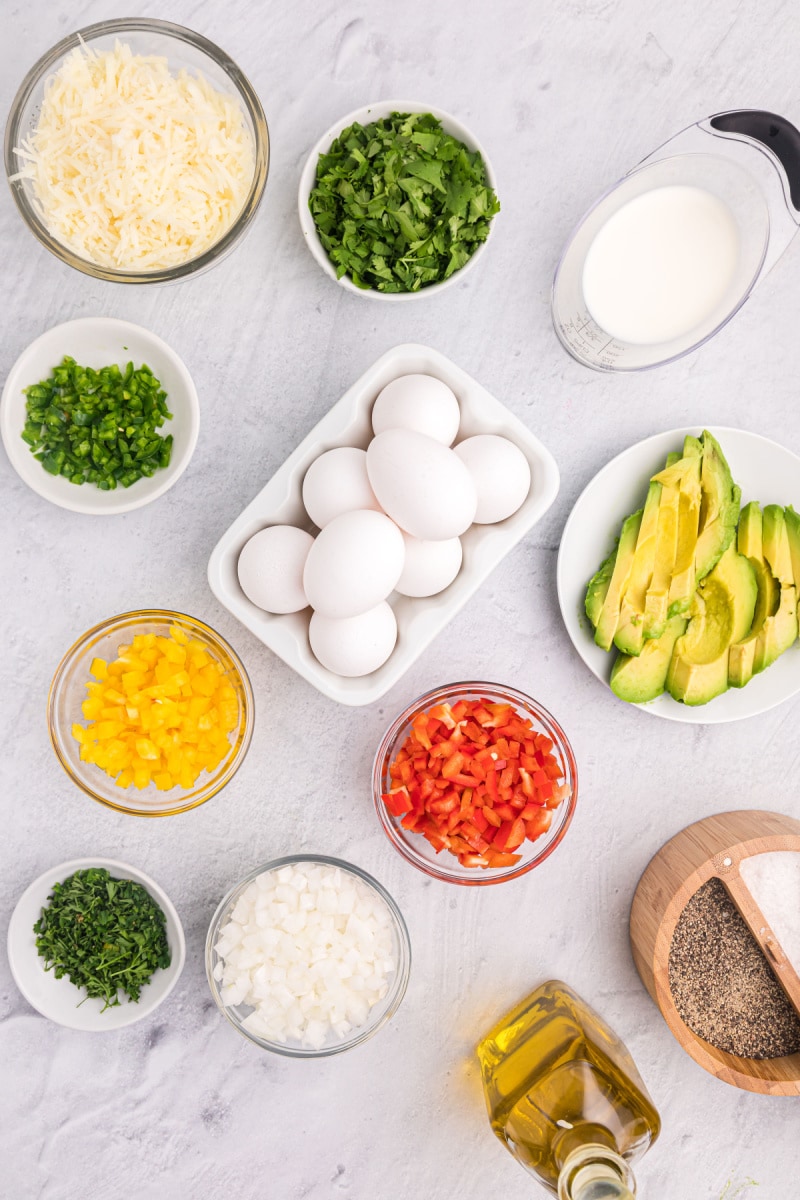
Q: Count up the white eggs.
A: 8